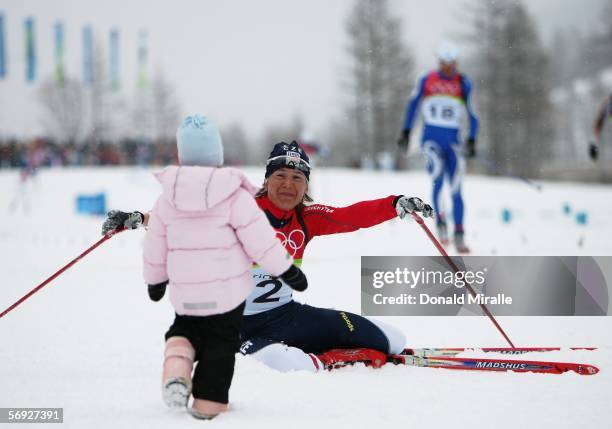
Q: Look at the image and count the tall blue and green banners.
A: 6